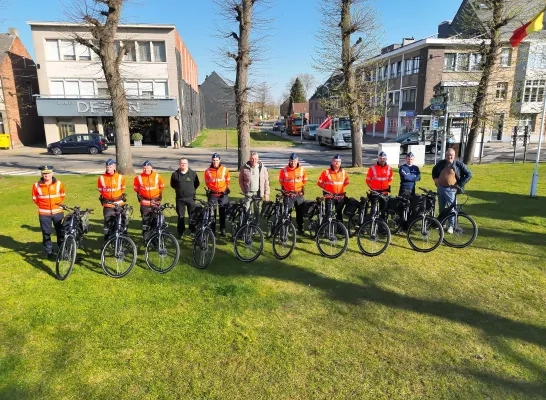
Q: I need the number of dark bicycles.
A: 10